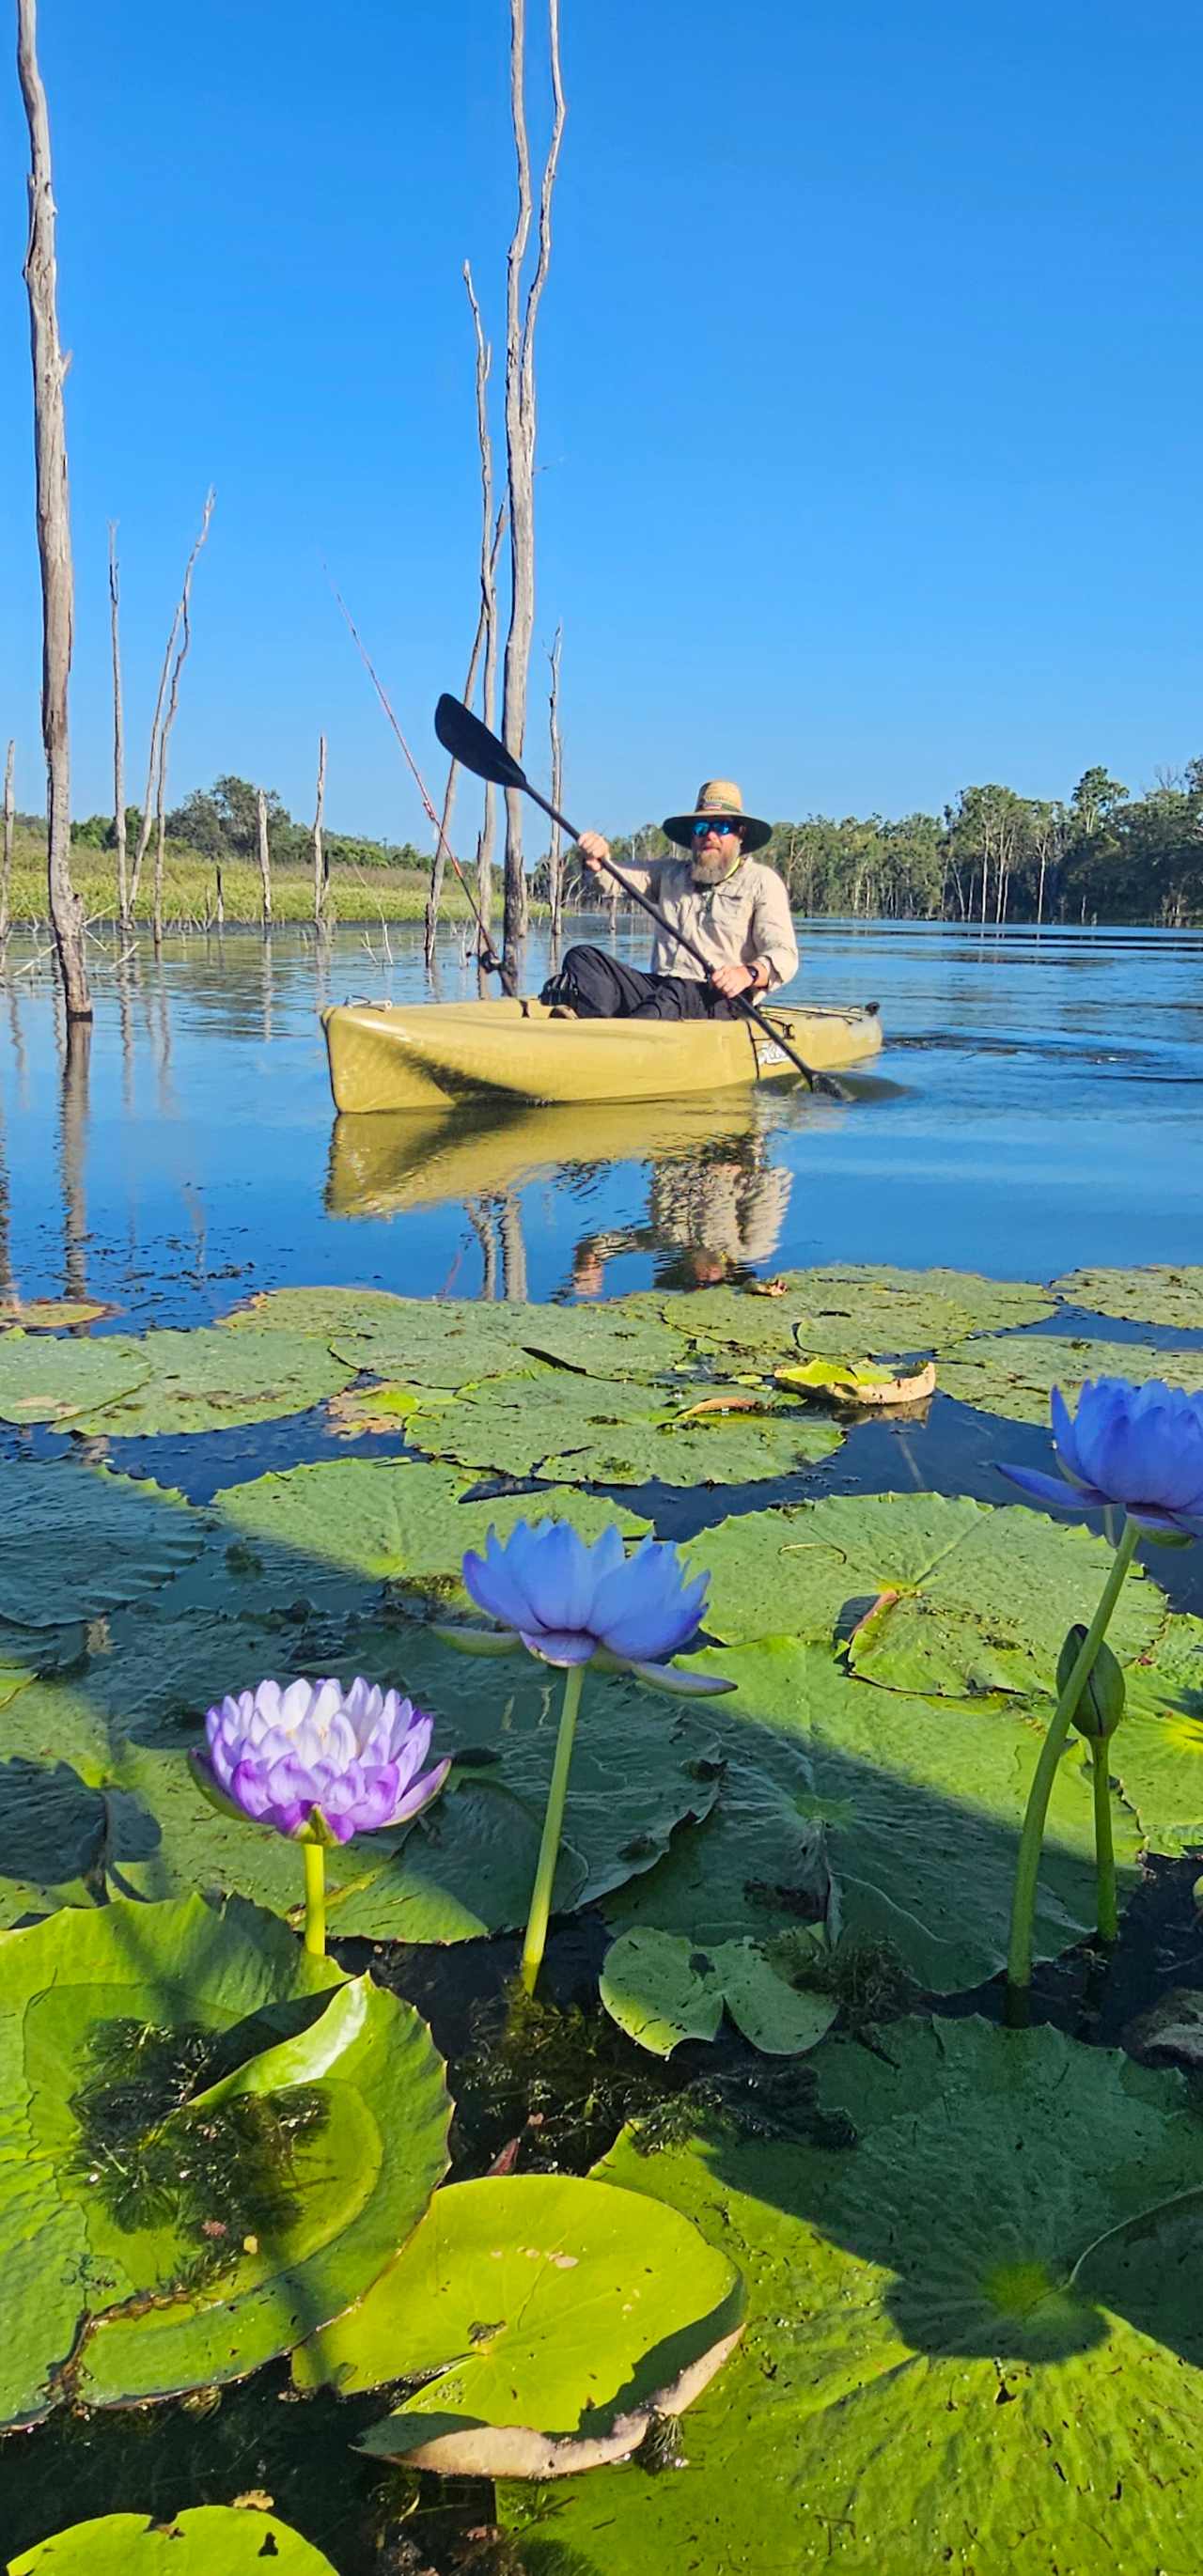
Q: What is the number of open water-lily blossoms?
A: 3